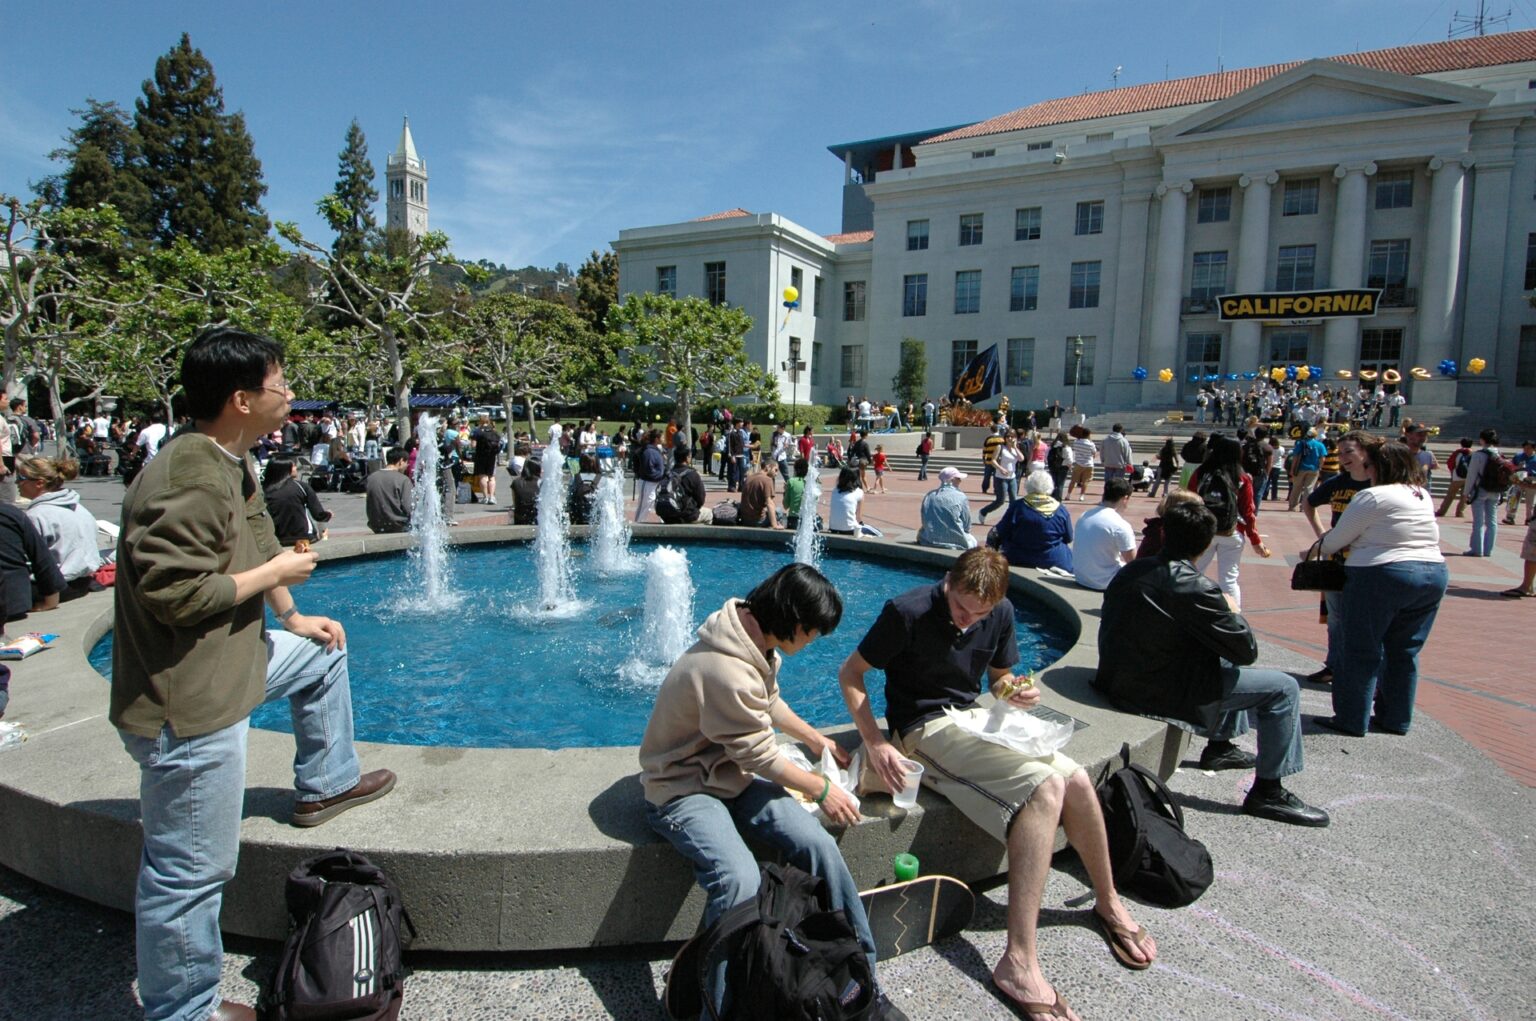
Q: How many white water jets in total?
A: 5